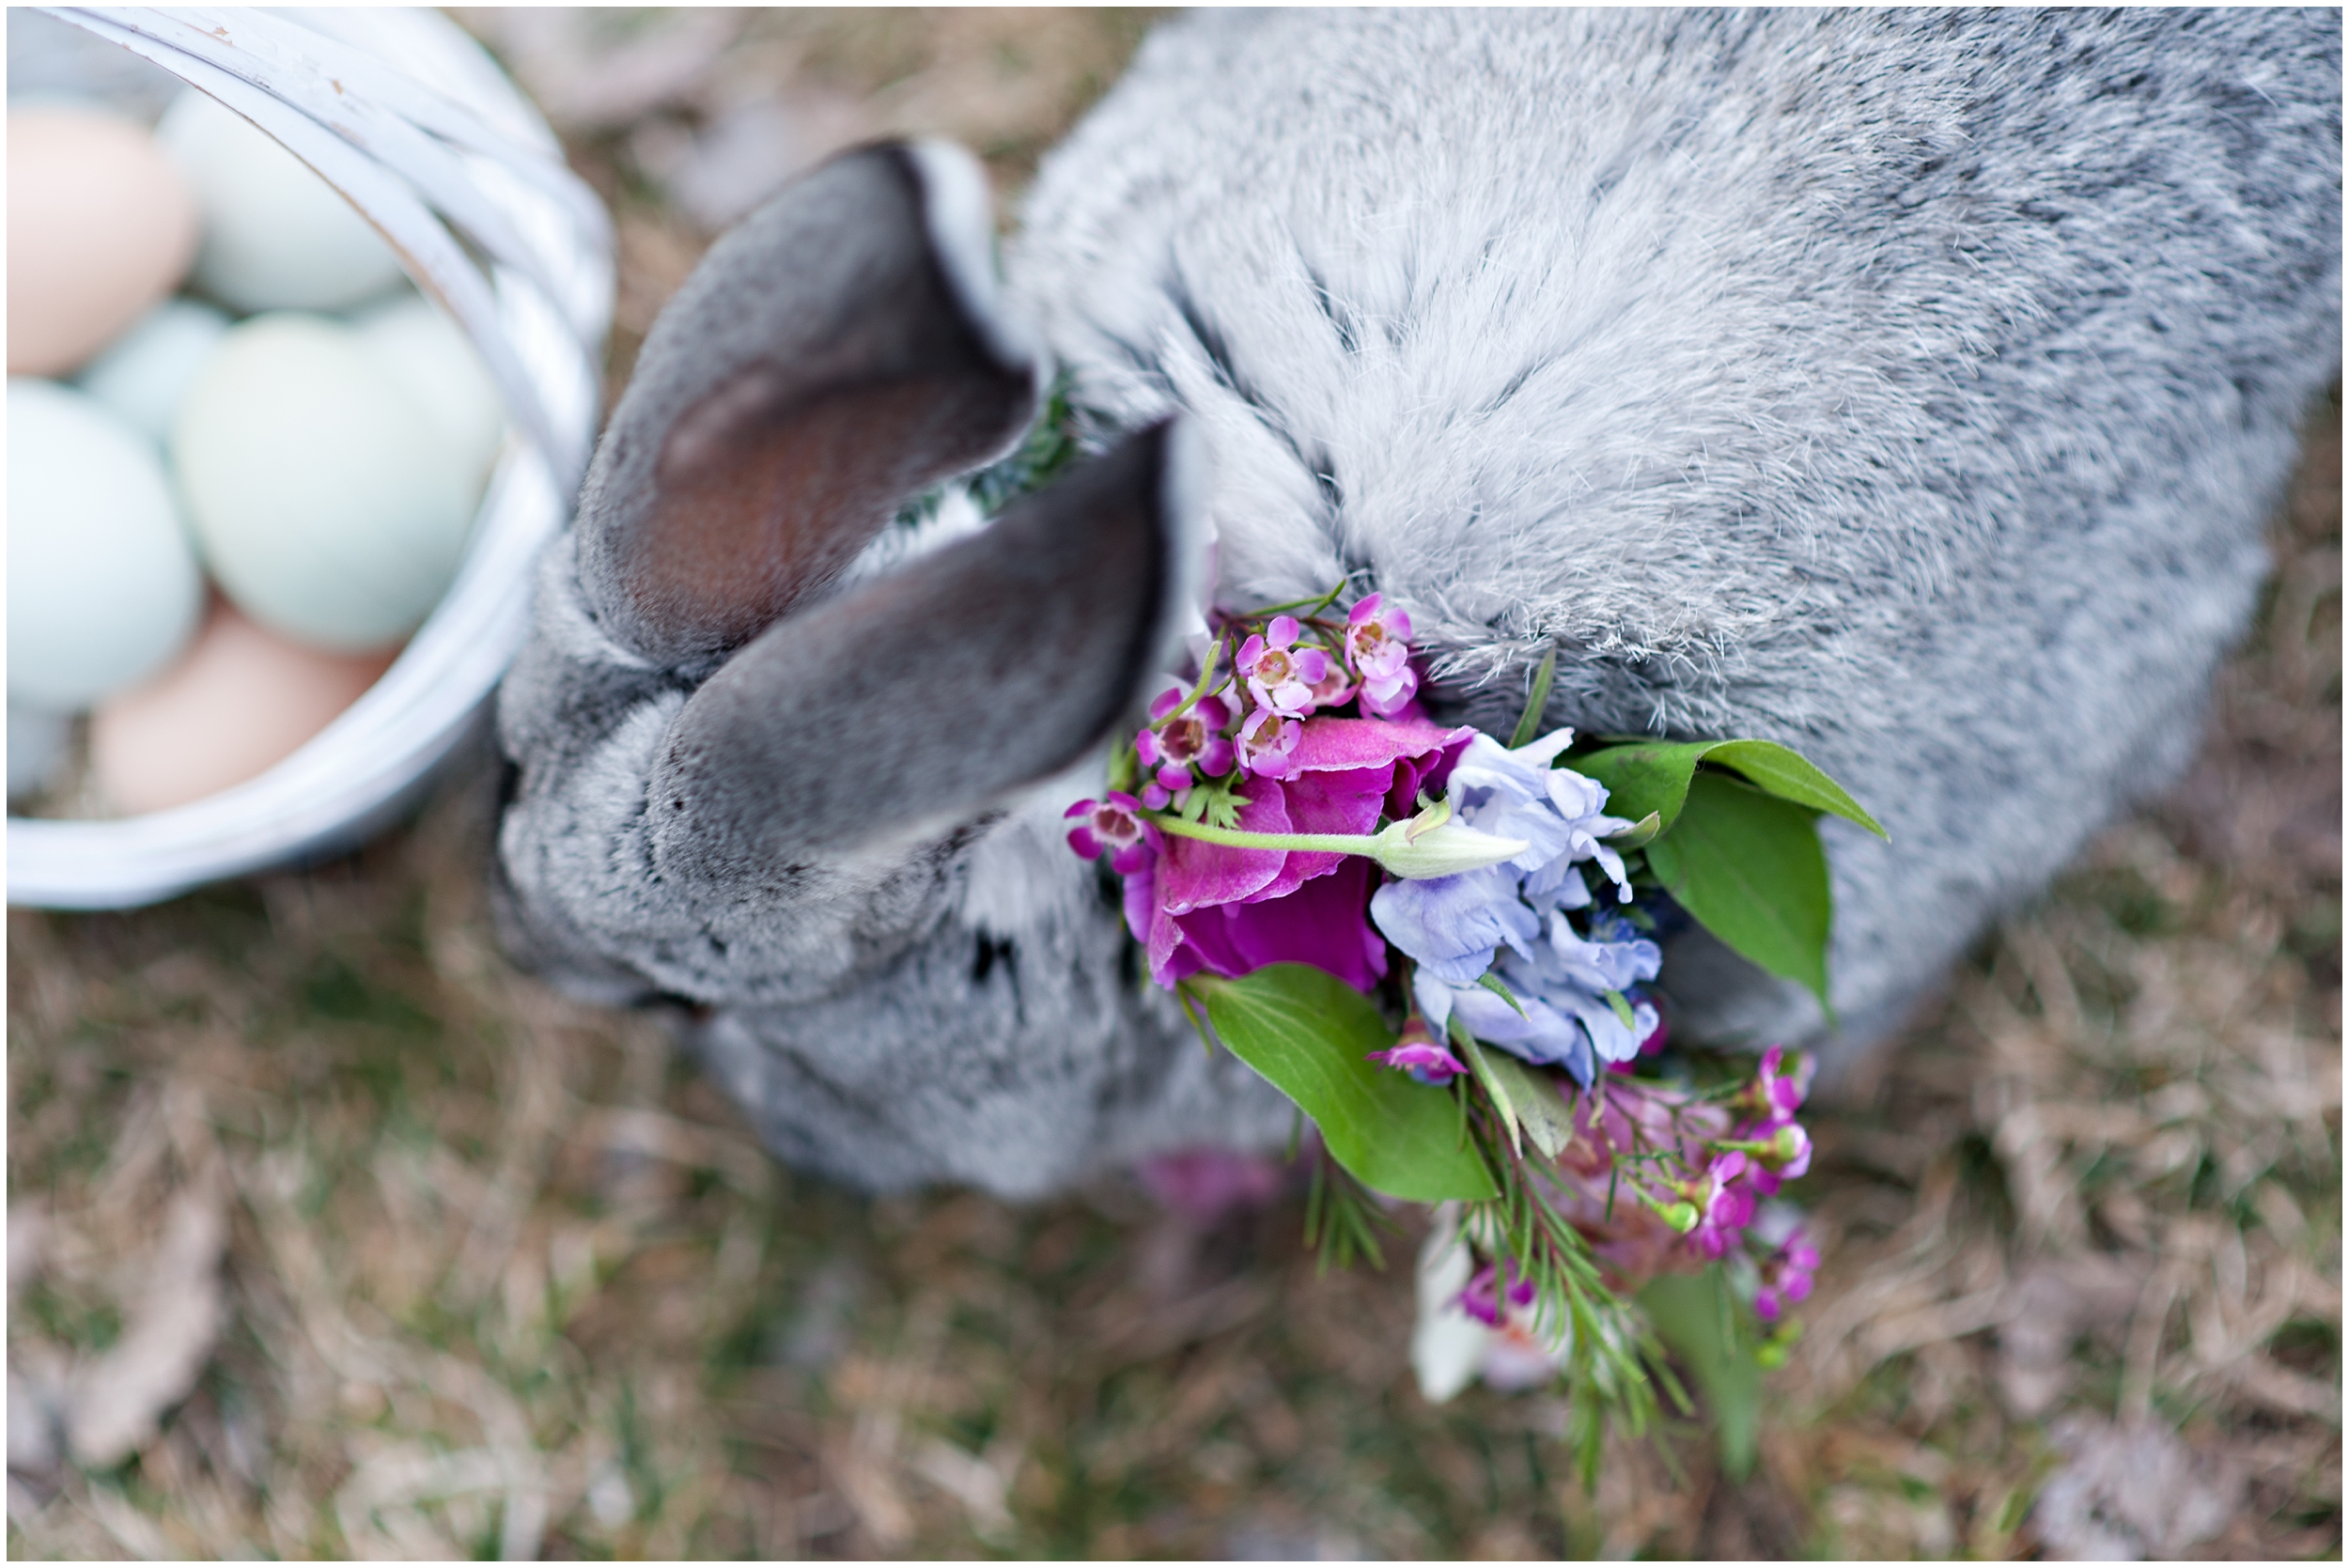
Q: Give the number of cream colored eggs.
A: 2